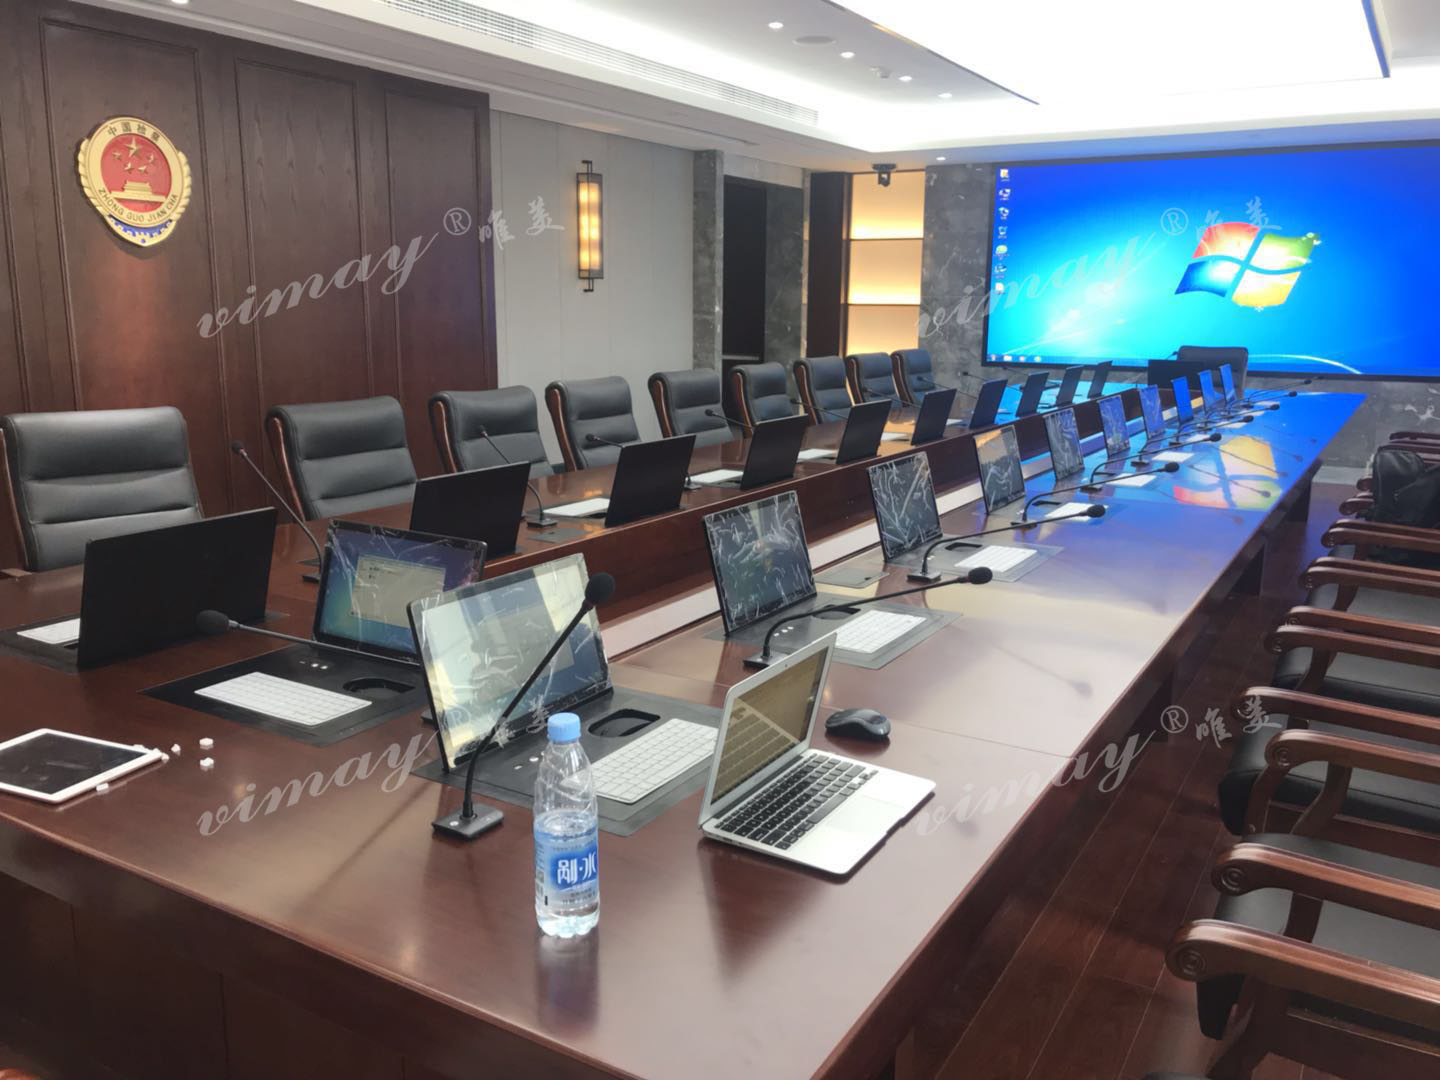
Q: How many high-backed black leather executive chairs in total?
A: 10